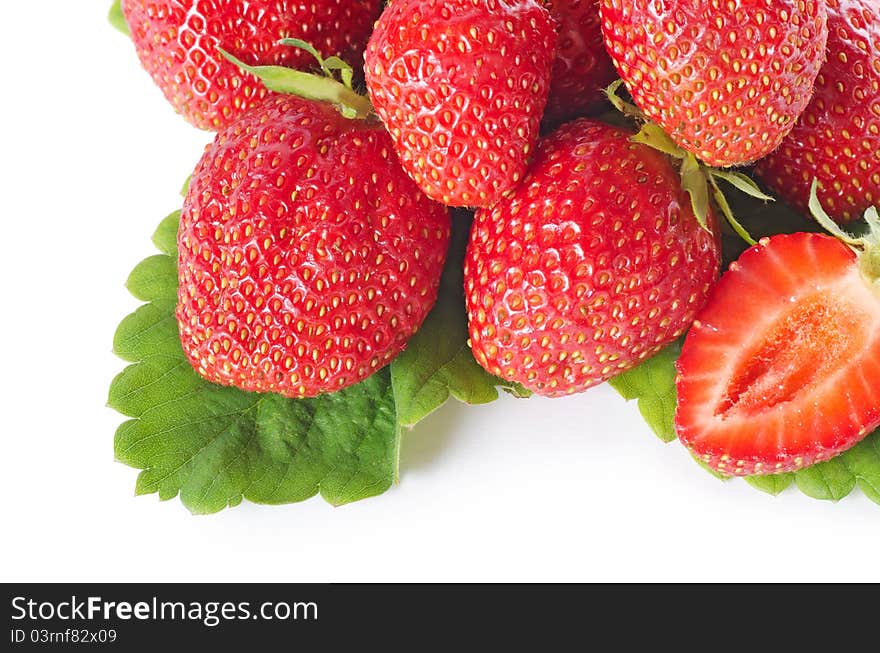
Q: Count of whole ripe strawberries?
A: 7